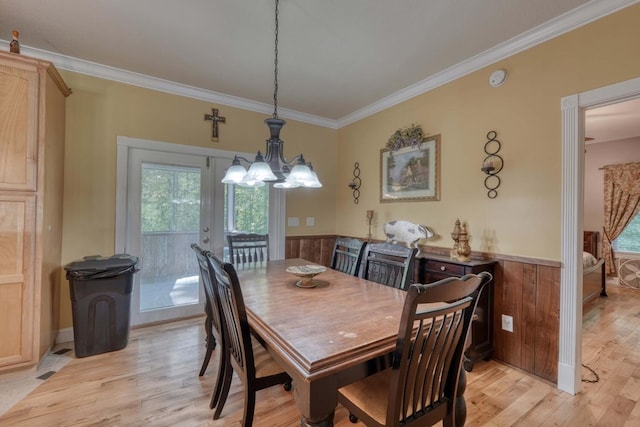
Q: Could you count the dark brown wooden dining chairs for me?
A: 6